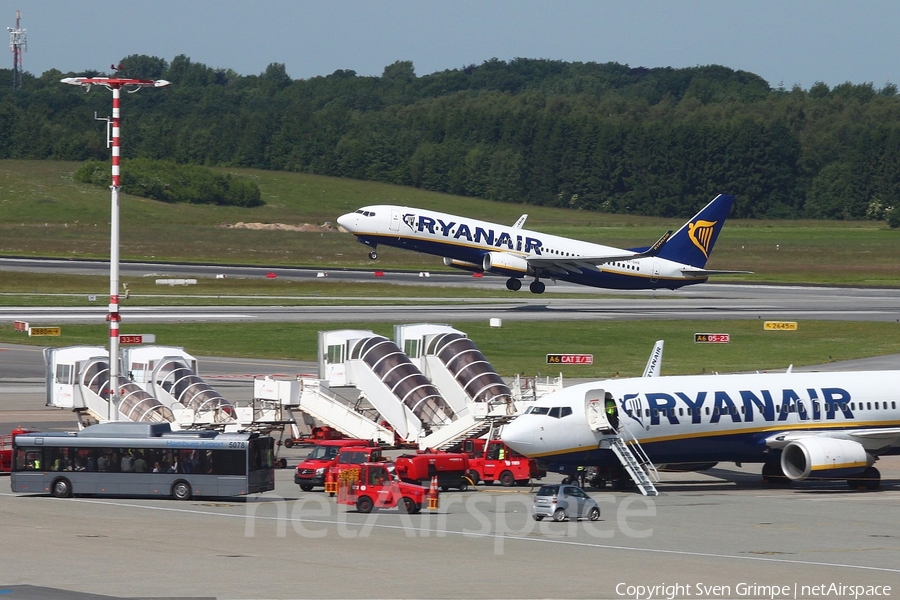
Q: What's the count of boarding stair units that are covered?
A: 4